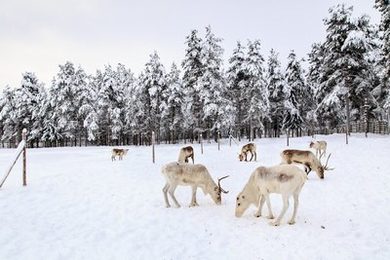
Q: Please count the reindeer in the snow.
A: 7